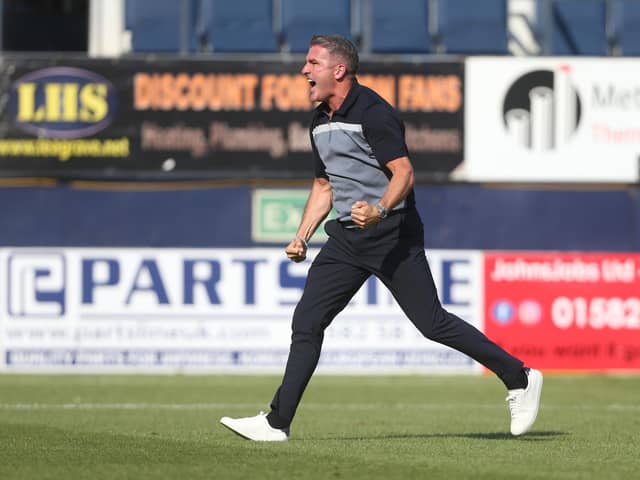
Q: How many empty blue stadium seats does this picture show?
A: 7